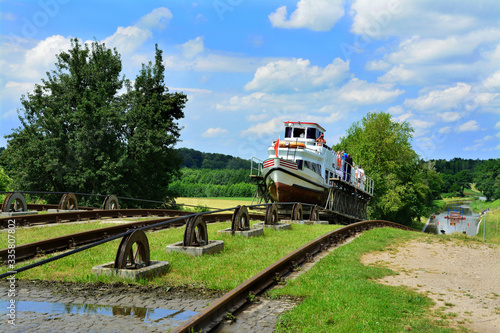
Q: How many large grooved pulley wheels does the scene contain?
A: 9